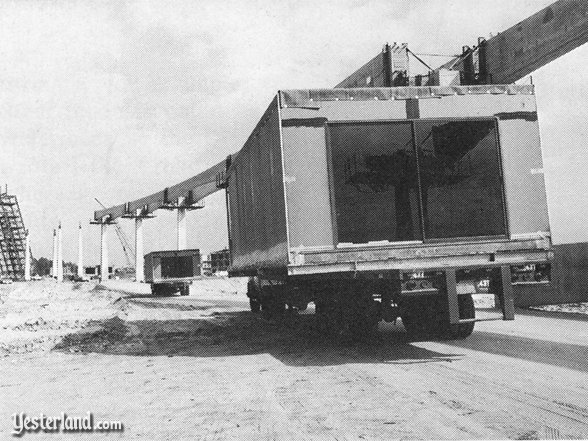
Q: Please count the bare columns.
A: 4